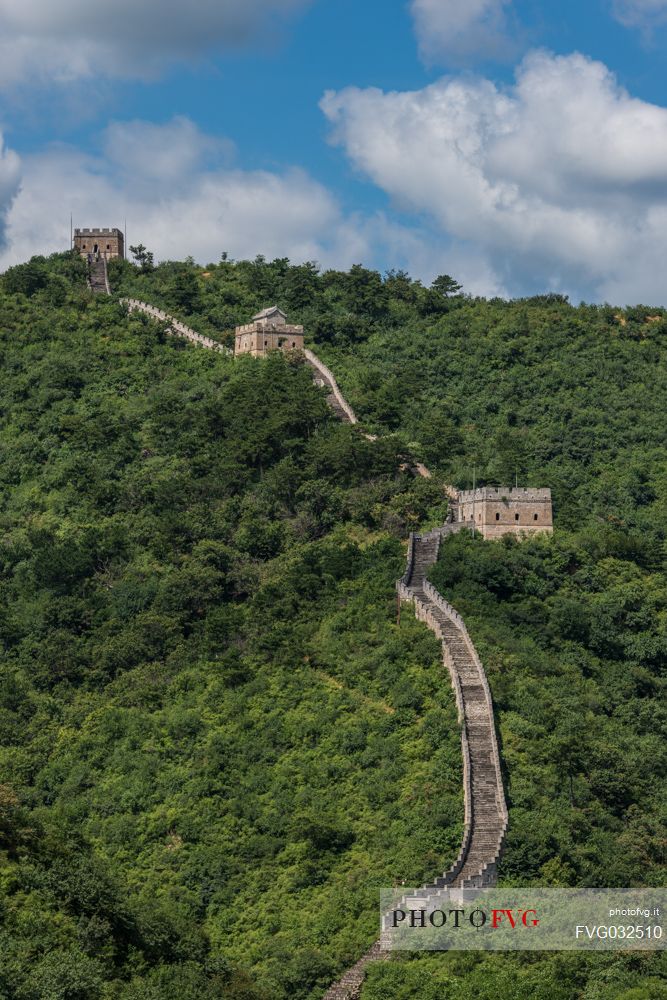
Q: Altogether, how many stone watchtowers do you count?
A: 3